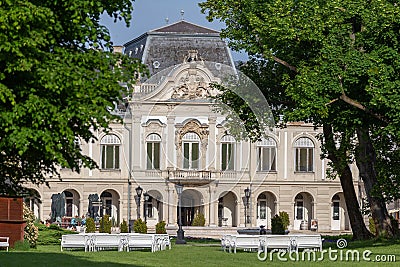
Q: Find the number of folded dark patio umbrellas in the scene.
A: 2